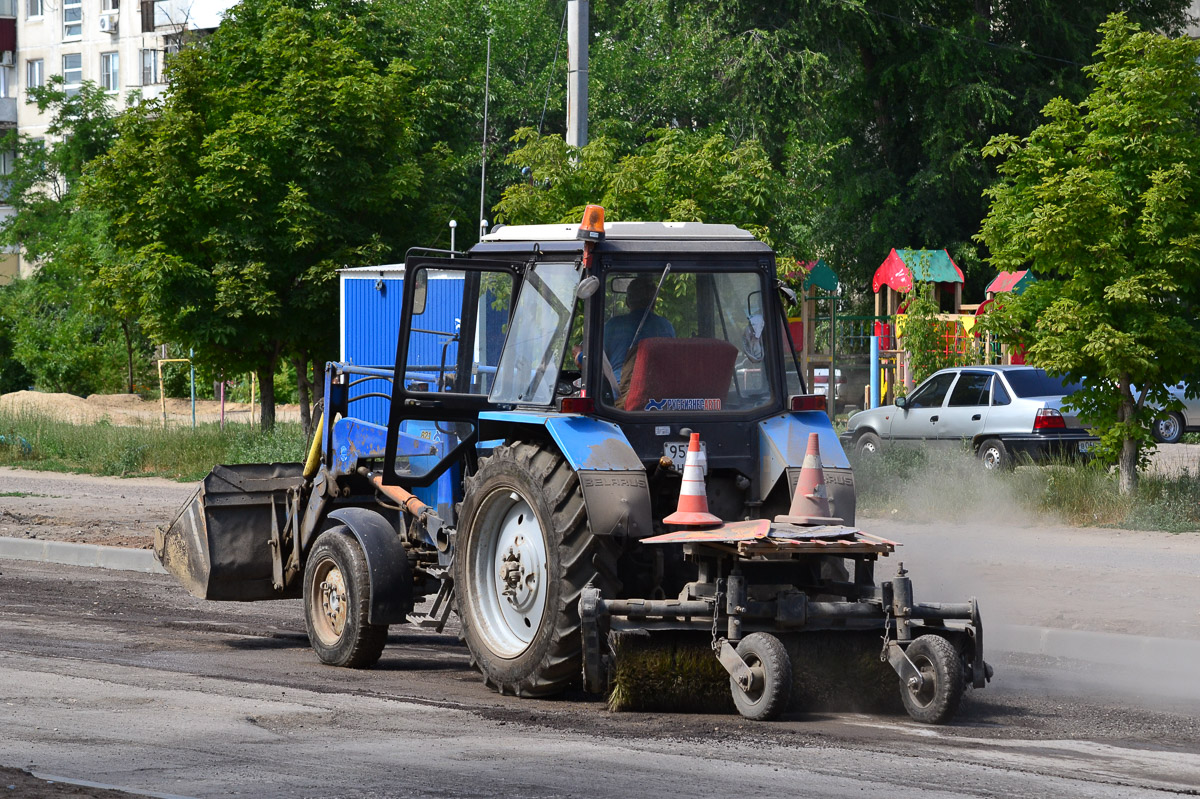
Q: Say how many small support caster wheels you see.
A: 2